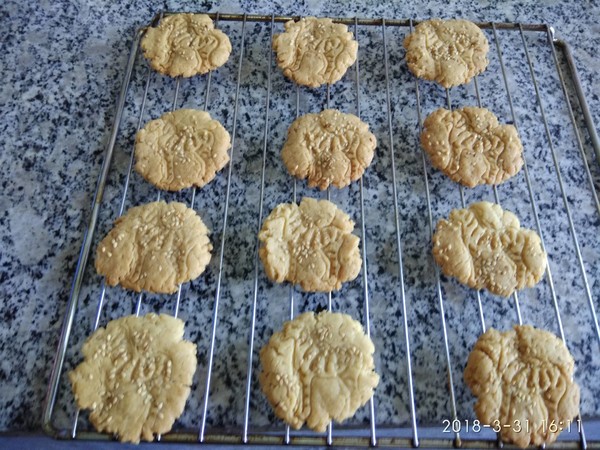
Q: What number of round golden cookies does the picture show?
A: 12